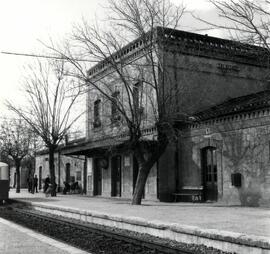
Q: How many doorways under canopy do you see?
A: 3